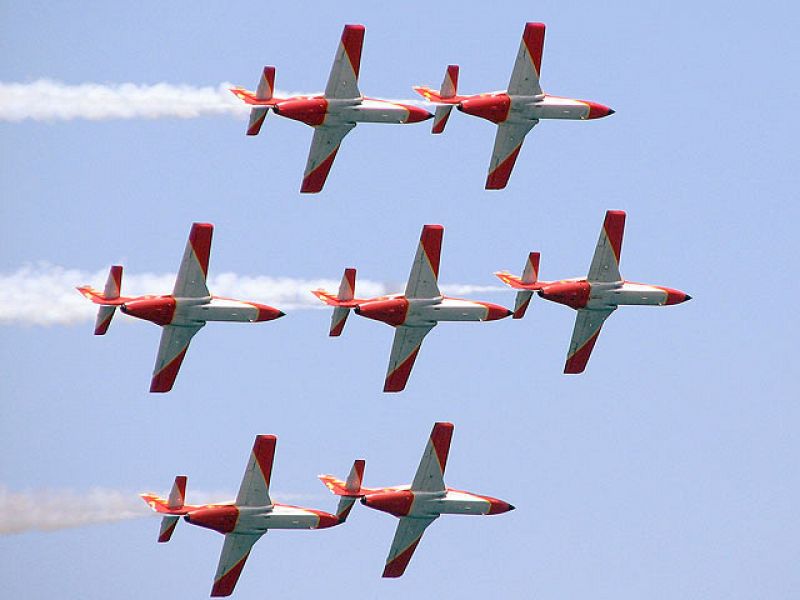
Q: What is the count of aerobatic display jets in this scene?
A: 7